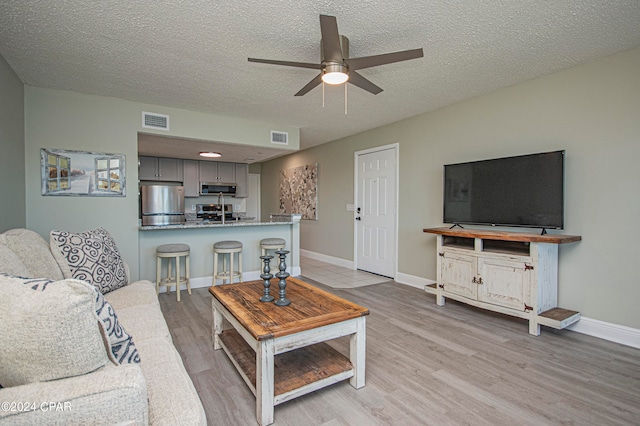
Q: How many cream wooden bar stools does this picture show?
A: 3